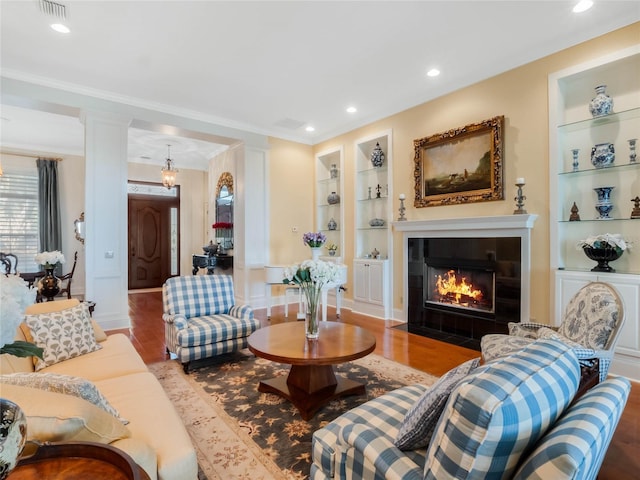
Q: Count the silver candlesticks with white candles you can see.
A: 2